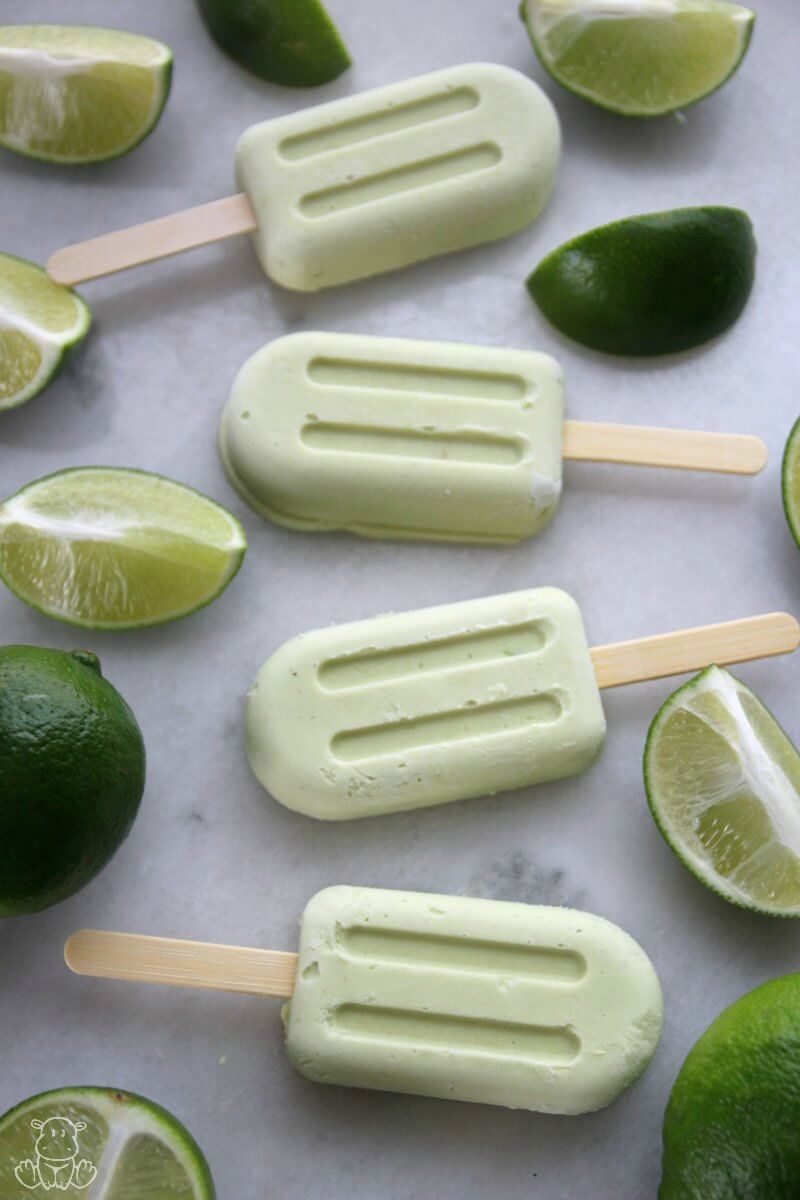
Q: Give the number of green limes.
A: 11